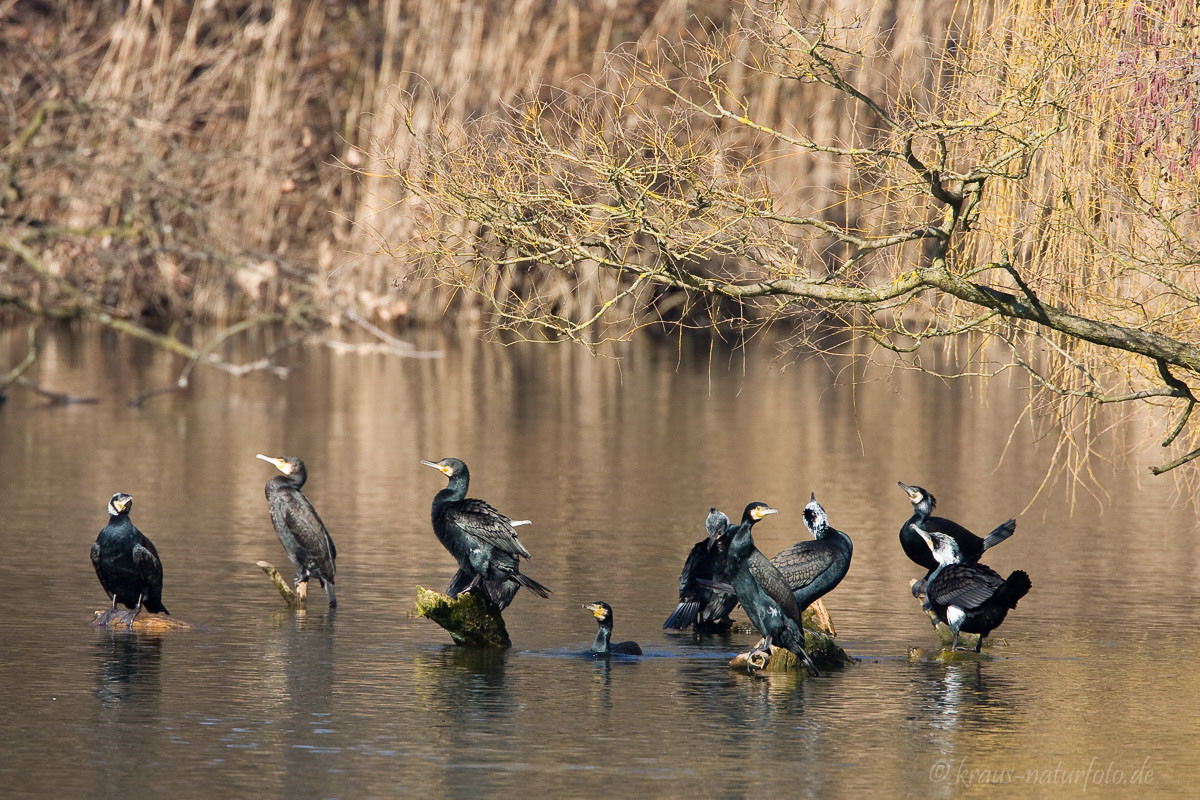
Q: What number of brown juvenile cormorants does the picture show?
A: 1